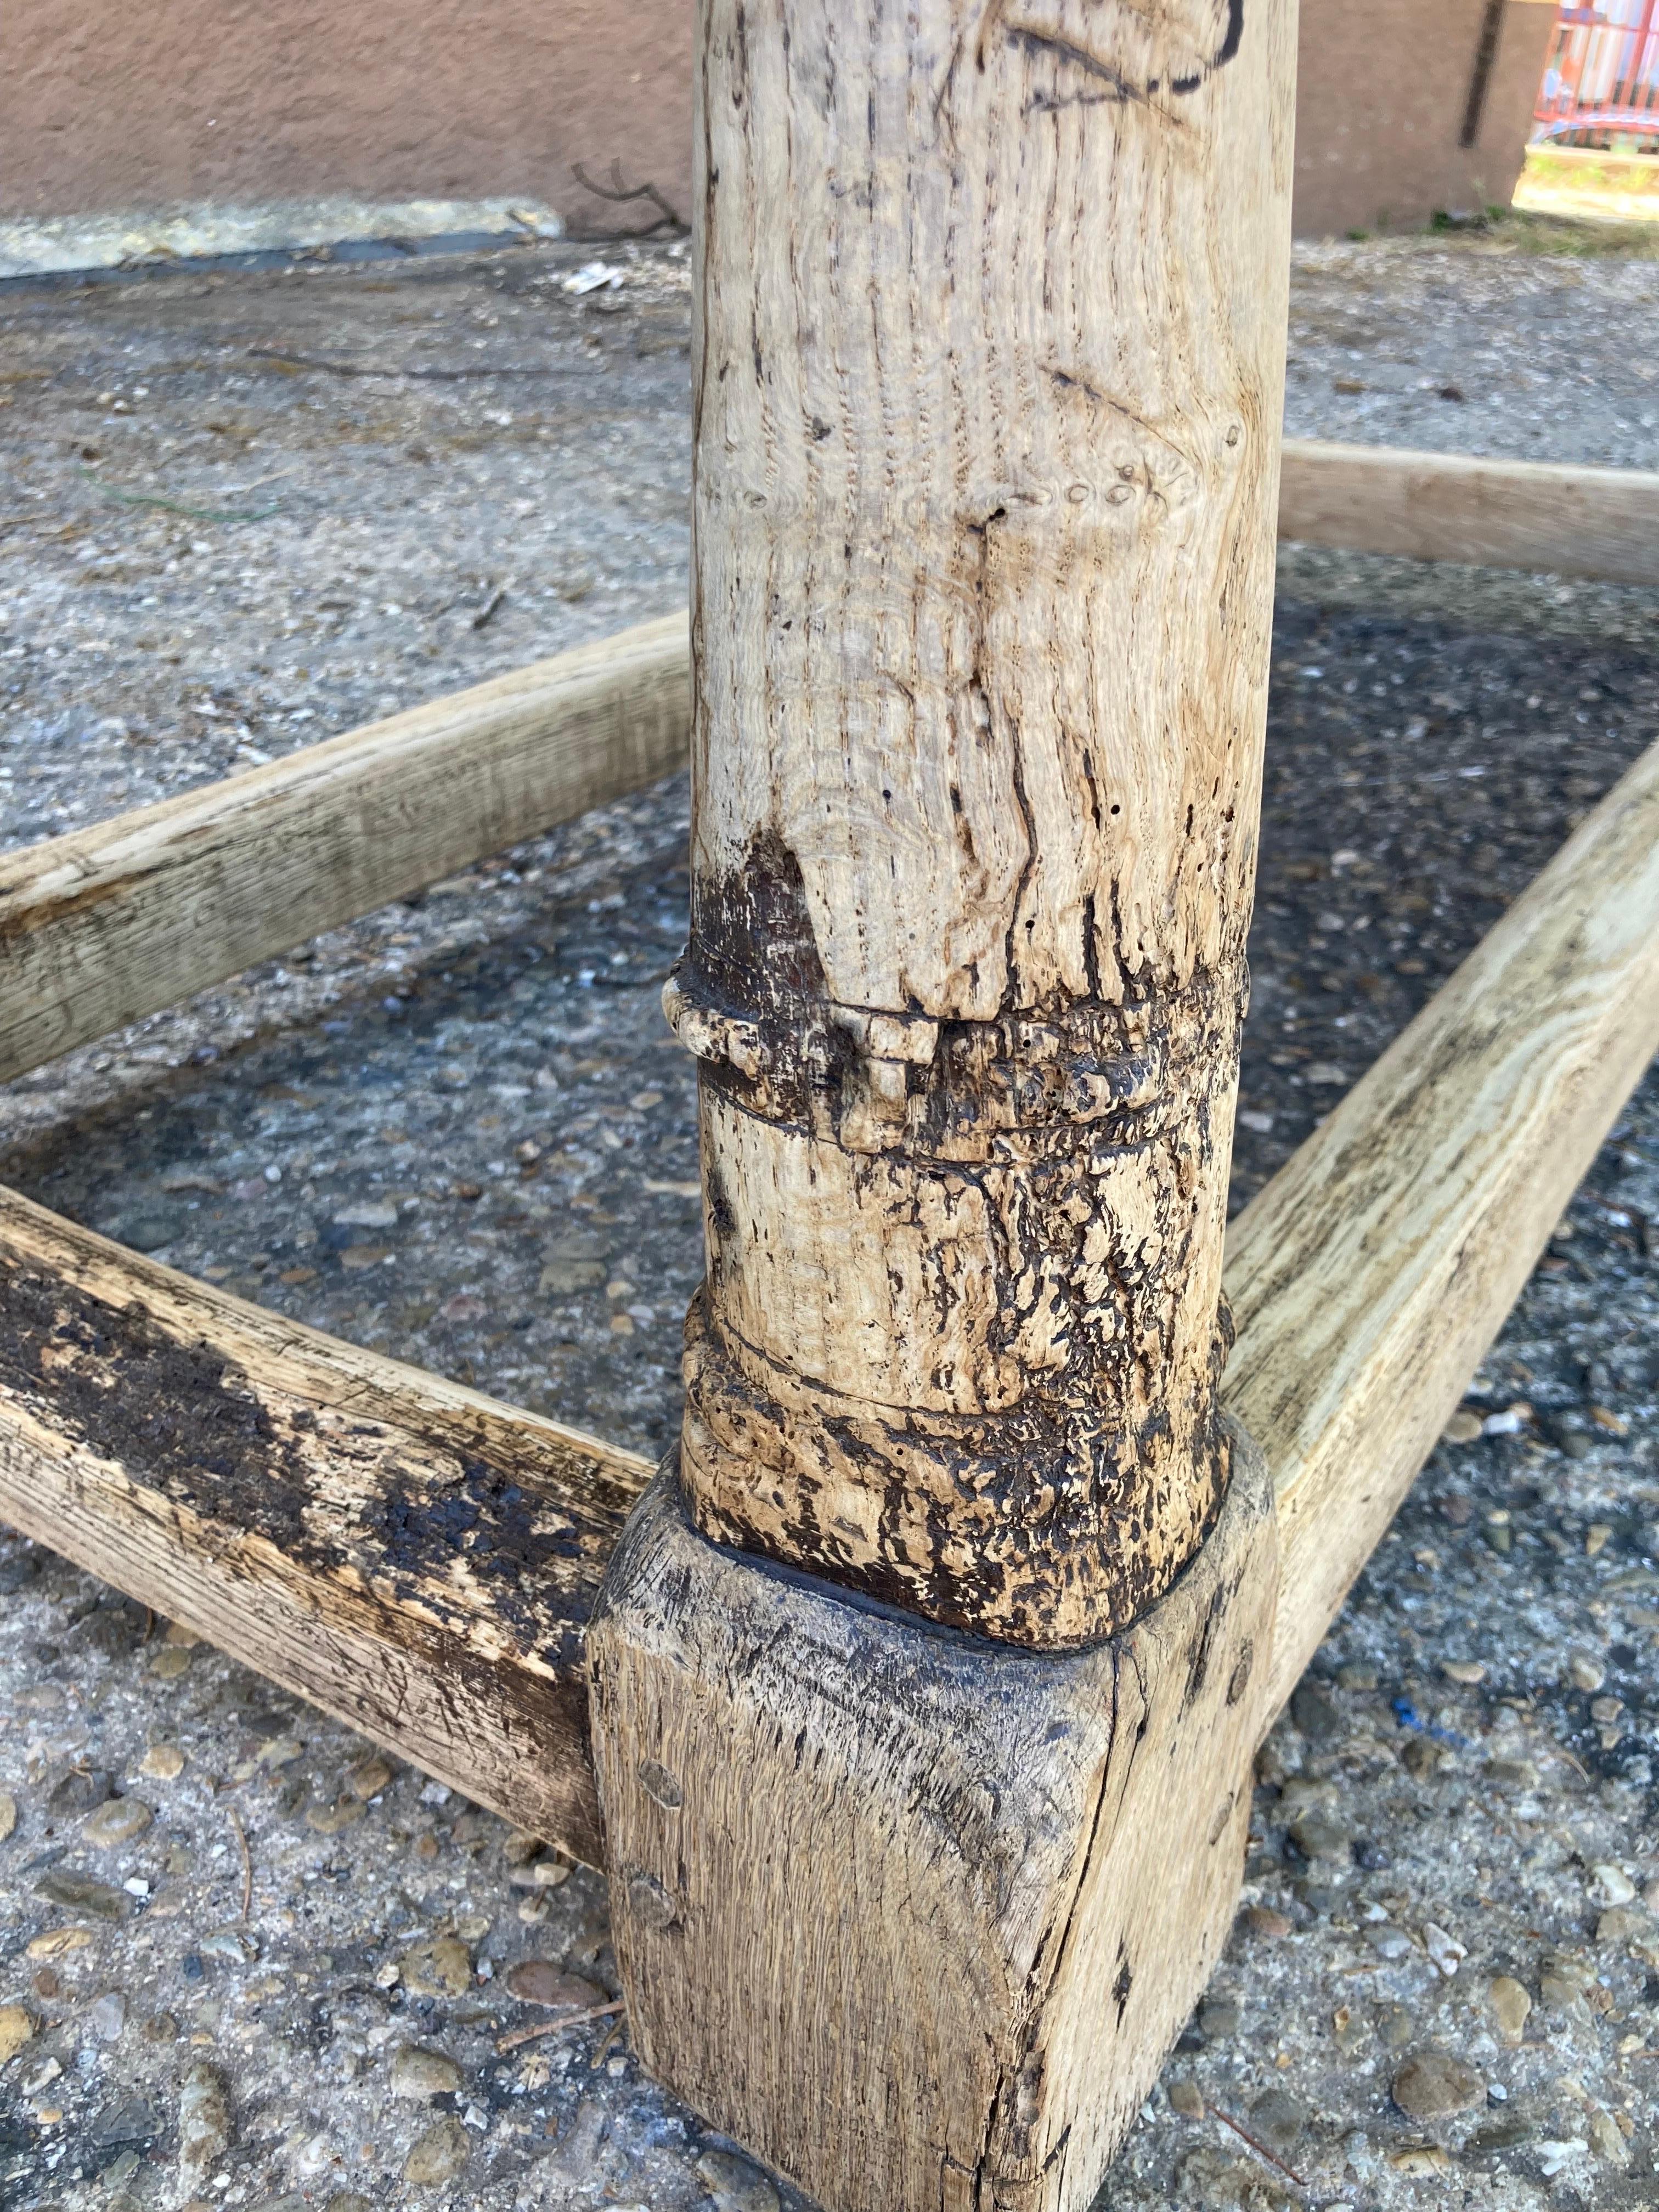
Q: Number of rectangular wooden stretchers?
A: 4